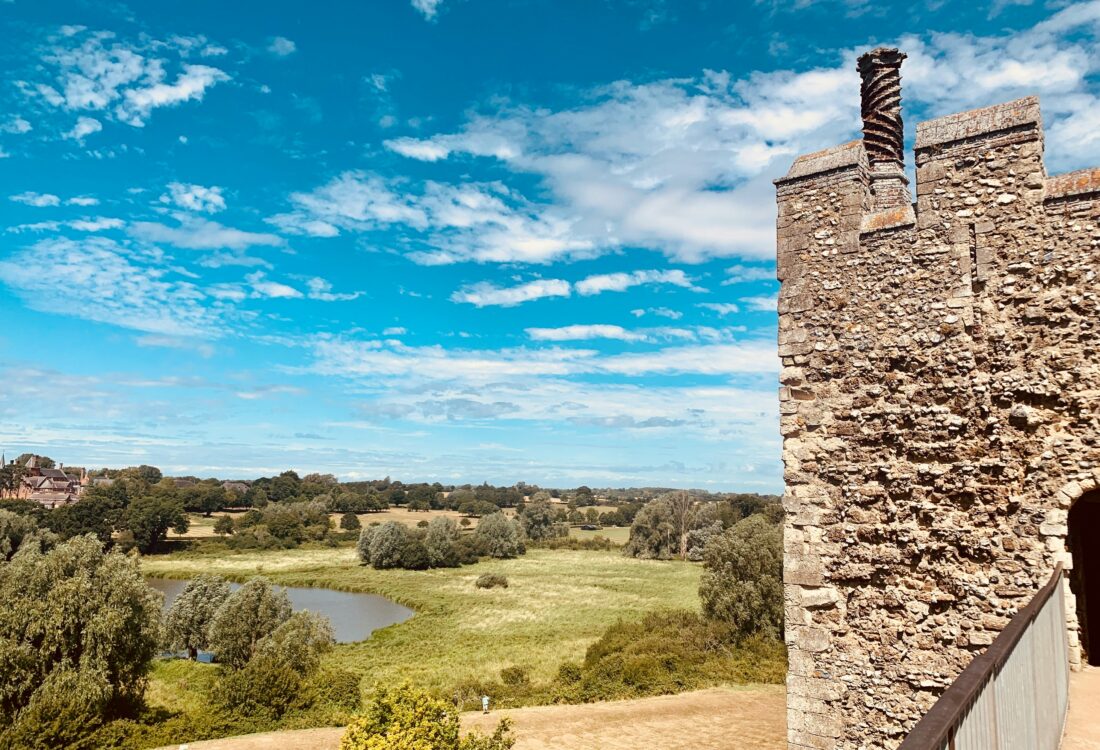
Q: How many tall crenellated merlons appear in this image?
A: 2